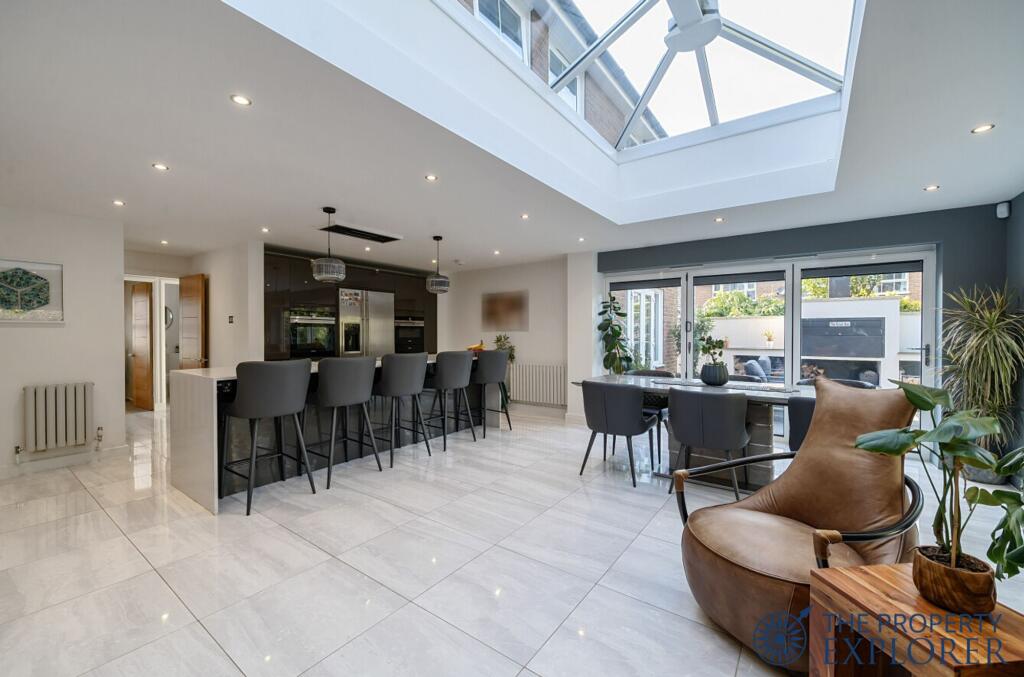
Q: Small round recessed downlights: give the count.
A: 14